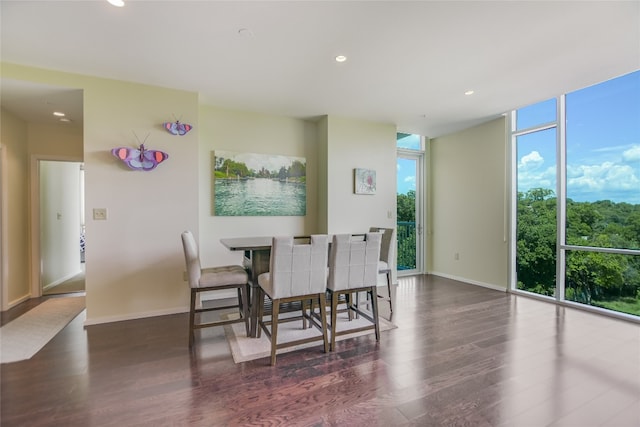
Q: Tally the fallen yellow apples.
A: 0